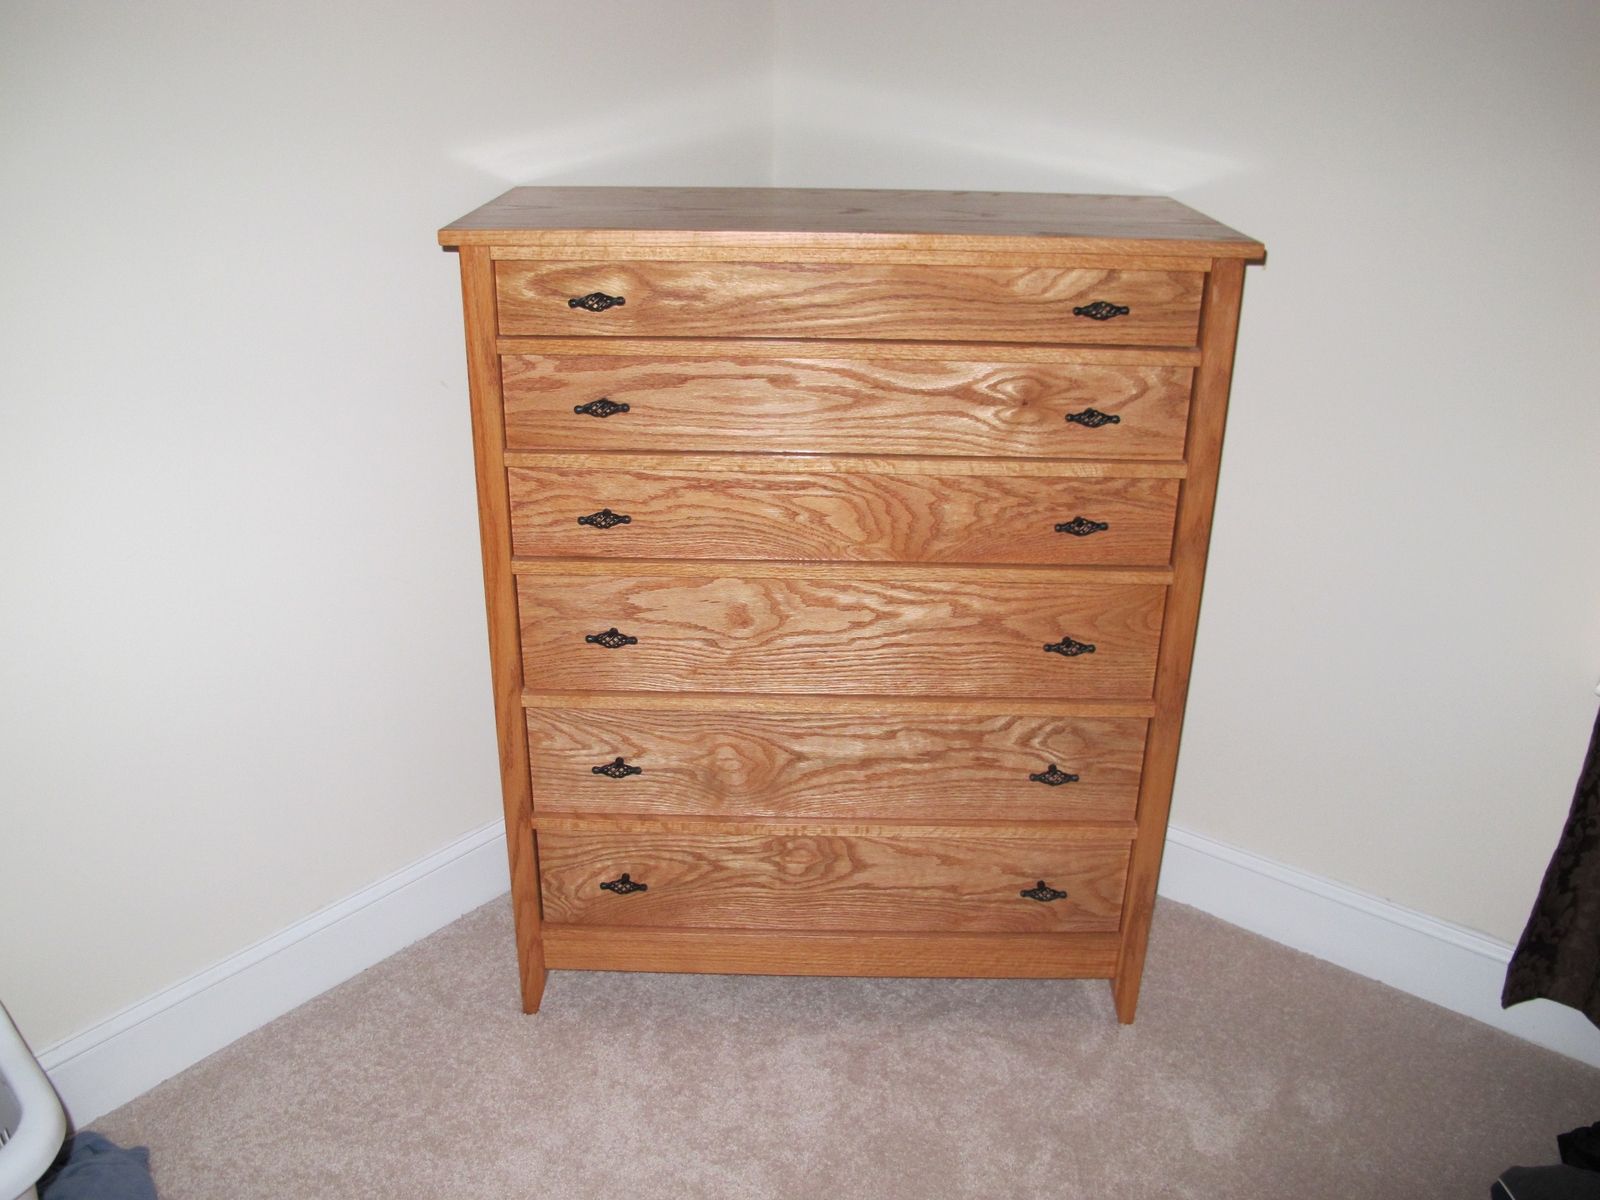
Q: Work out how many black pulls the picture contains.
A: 12